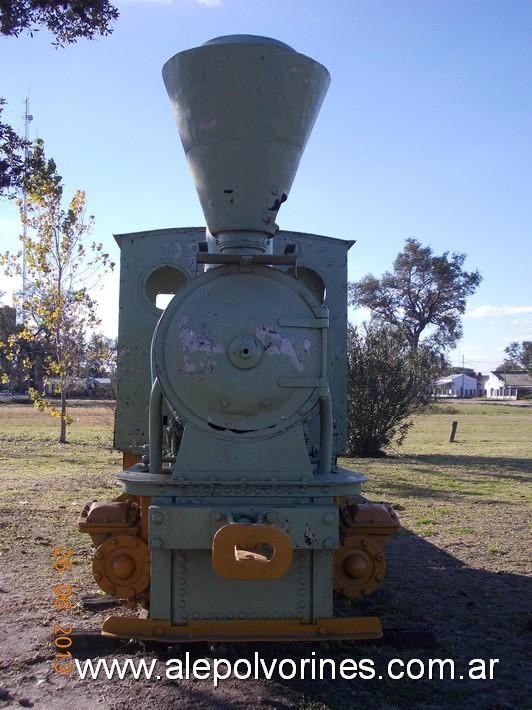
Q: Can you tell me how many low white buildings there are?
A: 2